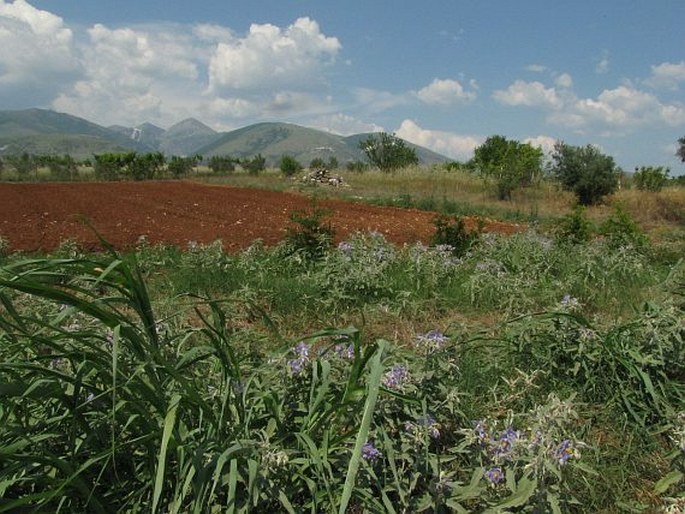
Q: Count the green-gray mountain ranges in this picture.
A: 1